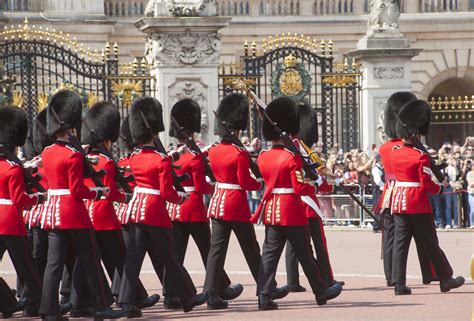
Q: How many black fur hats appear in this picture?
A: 12